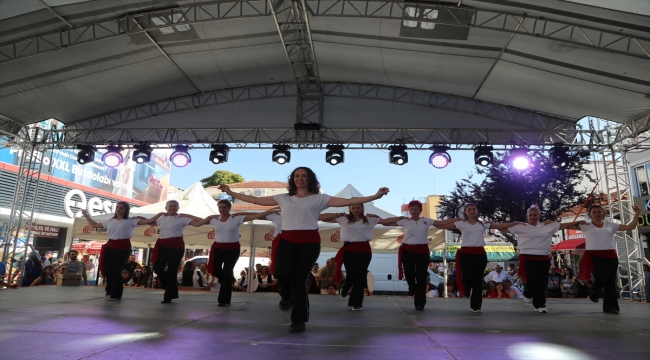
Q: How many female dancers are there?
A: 9